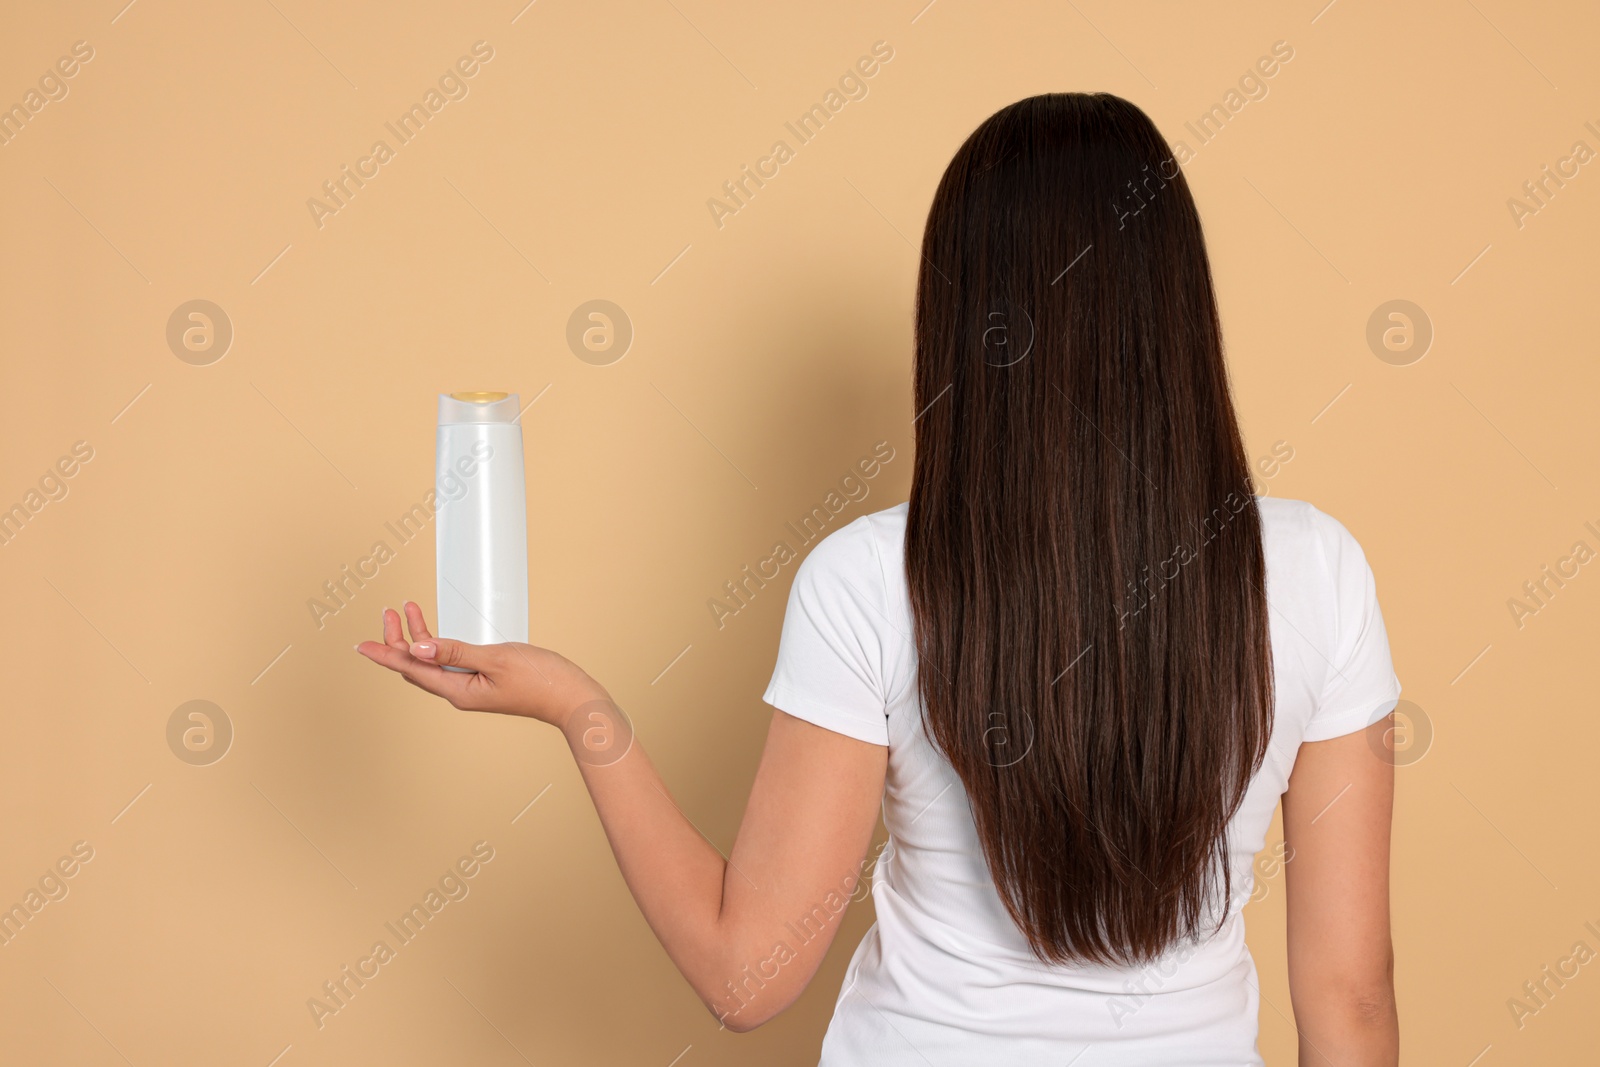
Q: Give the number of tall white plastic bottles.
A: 1